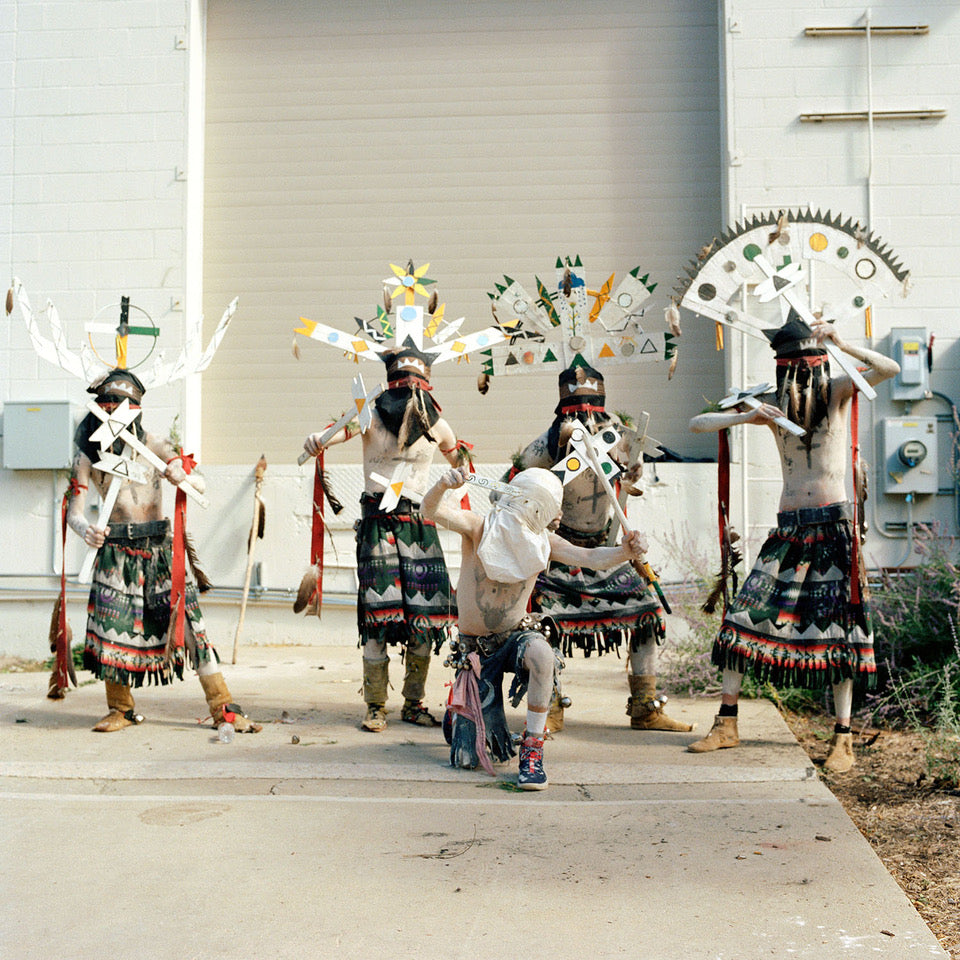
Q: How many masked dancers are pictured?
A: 5